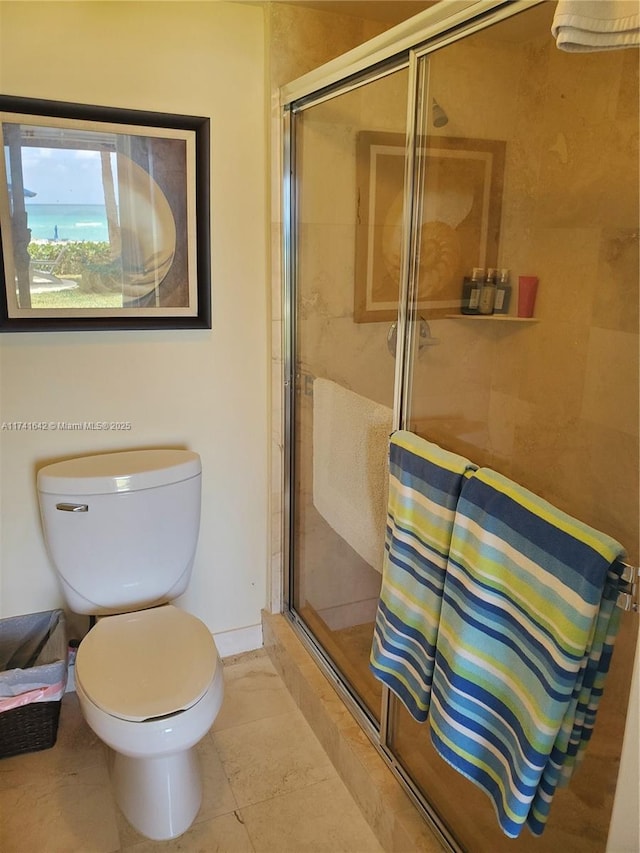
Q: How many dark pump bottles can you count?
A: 3